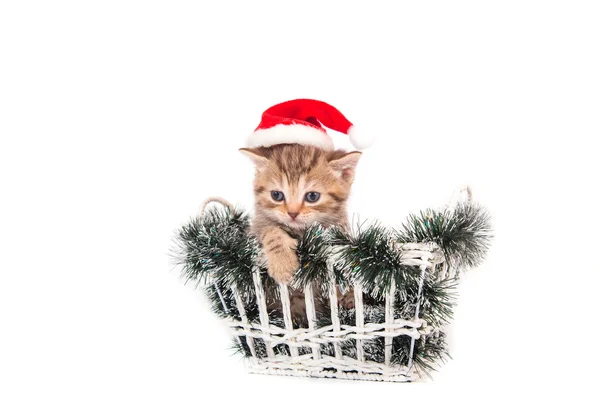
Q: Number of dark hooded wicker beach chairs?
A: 0